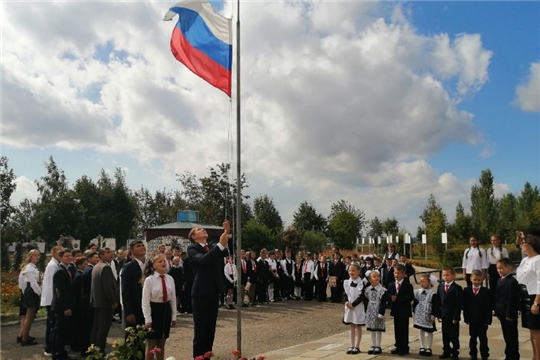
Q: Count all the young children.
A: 7